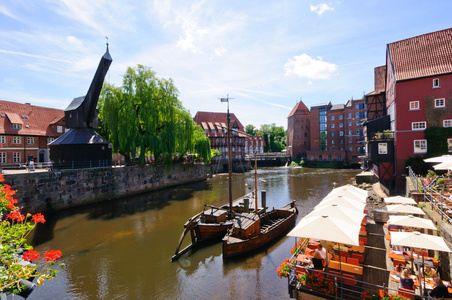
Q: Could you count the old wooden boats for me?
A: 2